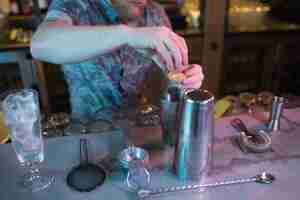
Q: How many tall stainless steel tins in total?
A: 2